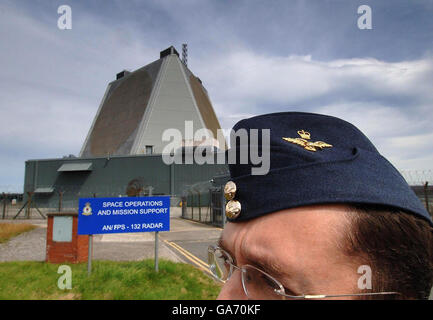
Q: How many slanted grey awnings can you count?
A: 2